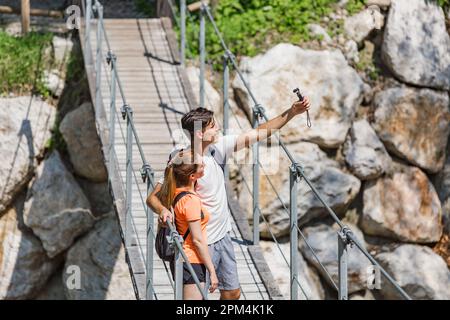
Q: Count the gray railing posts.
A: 12